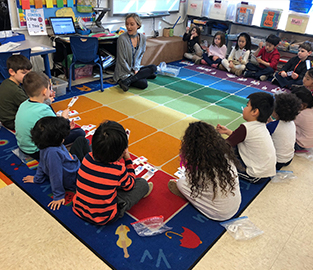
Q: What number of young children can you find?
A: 14